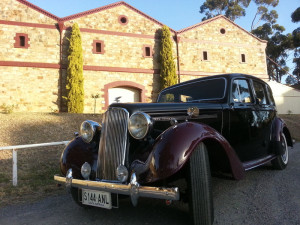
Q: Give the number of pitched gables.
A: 3